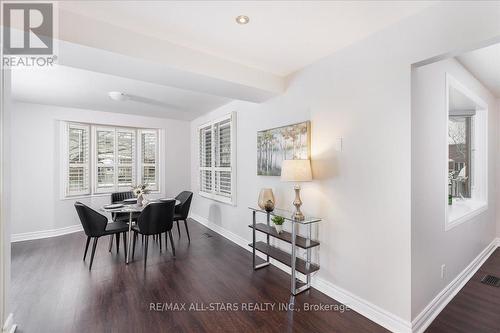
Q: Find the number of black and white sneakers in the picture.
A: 0